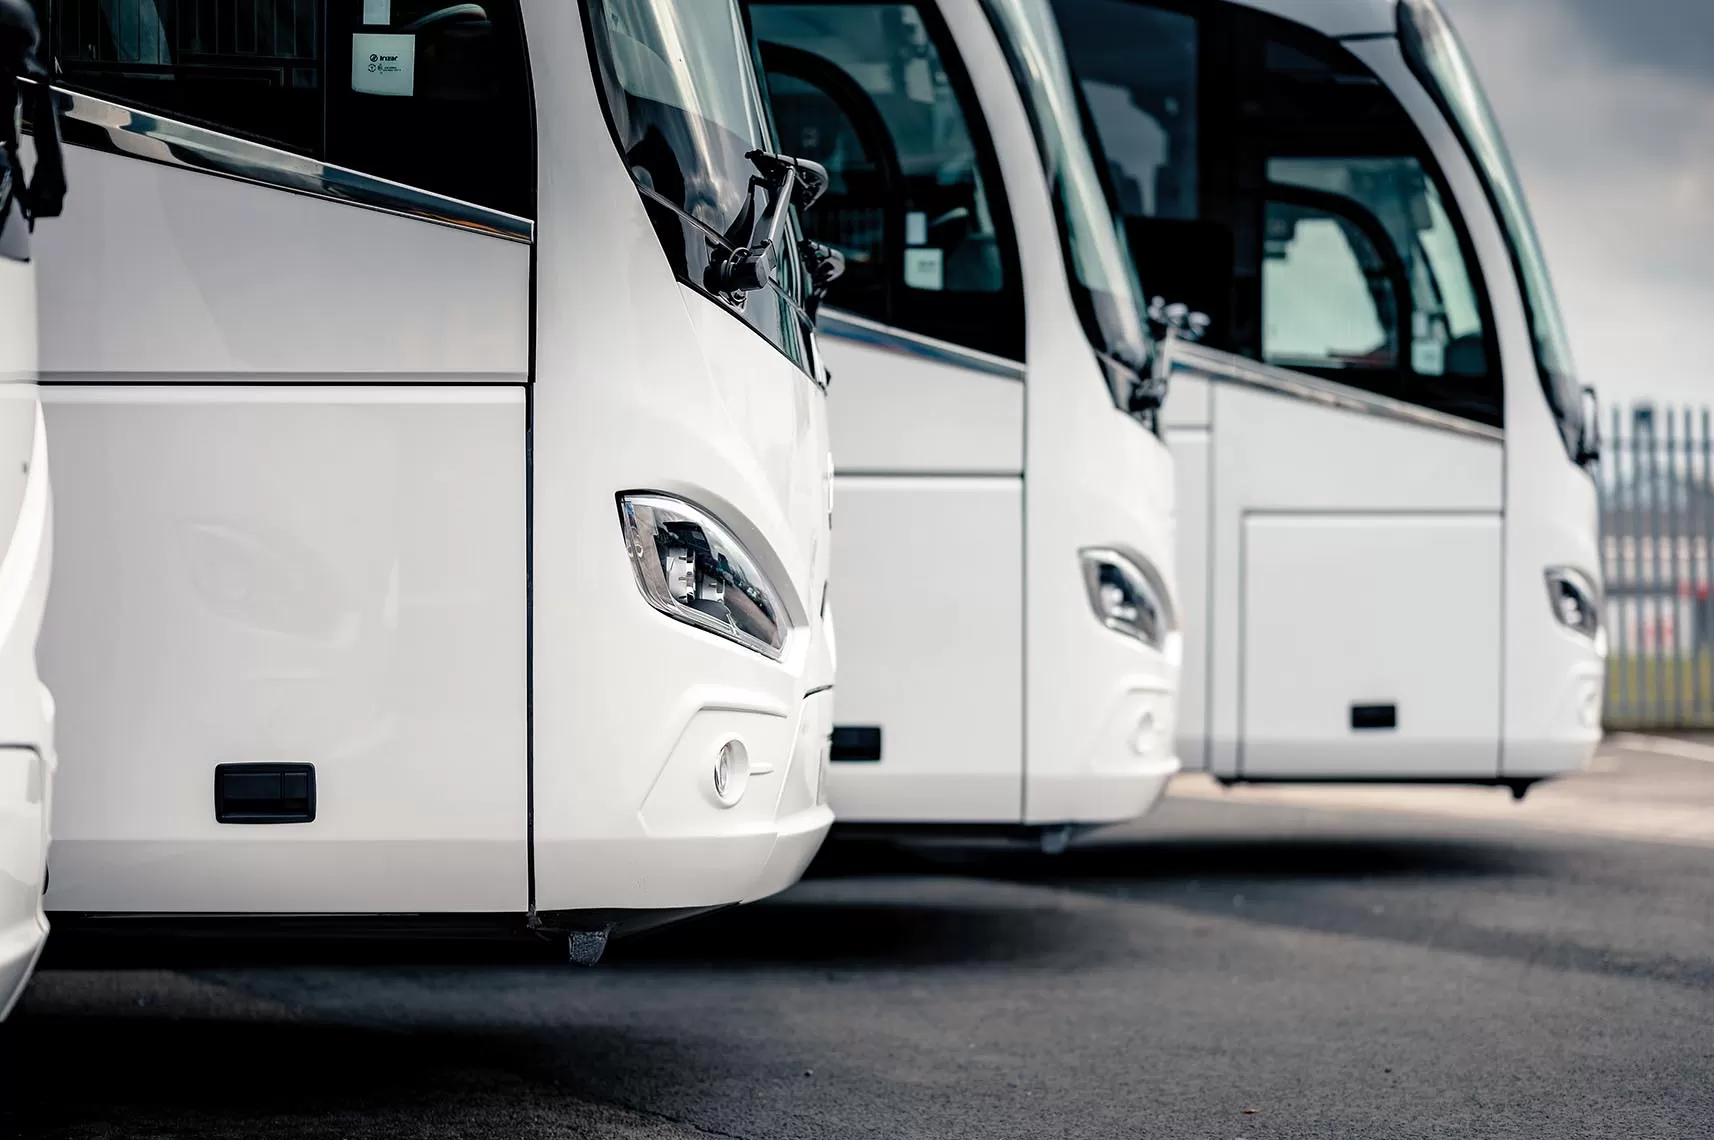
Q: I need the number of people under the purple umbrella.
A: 0